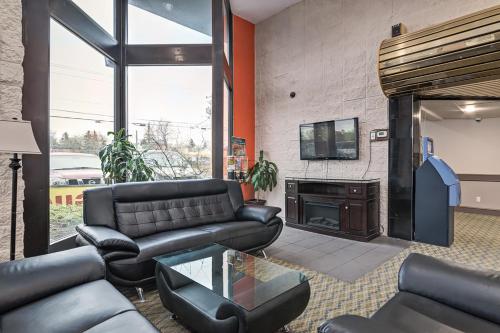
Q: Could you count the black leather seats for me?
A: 3